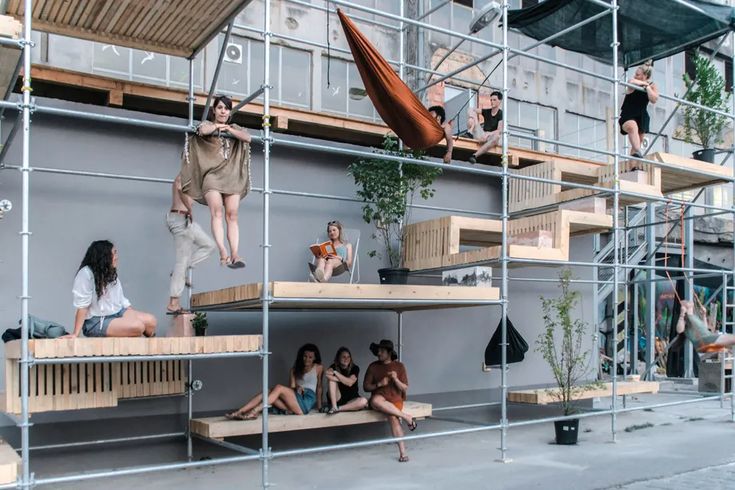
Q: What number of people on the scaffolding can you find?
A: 11